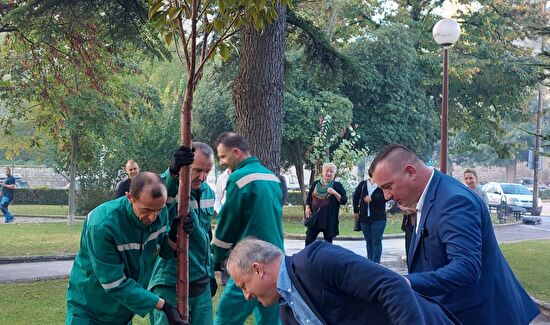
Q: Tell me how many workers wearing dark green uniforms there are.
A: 3